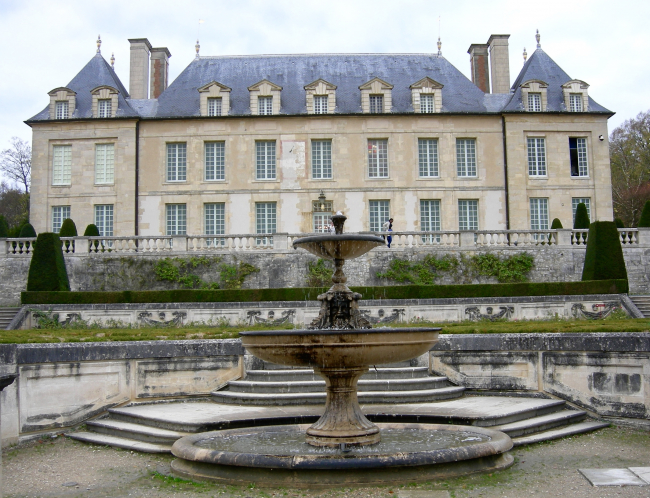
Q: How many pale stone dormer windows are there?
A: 9